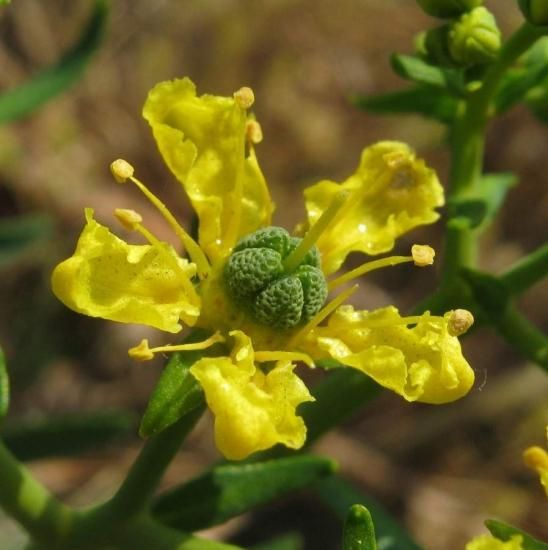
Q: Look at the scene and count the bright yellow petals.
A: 5